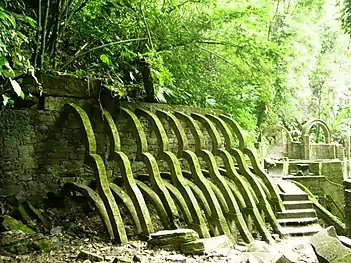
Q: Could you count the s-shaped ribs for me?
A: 9